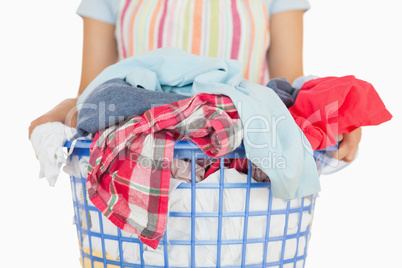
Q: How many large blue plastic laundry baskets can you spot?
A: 1